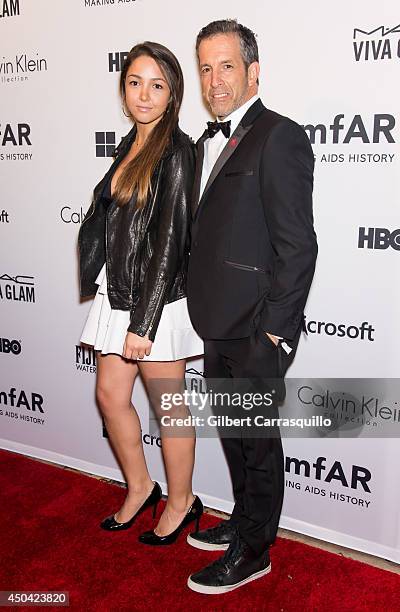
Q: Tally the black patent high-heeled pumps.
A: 2